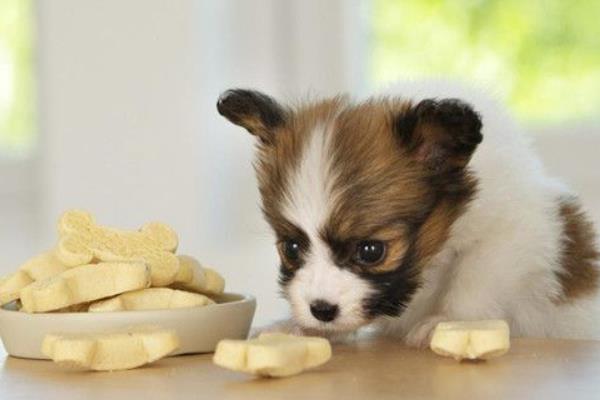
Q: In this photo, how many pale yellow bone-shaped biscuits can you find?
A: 8